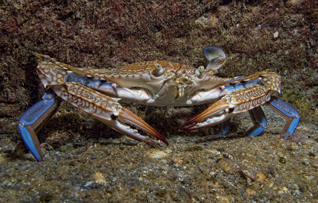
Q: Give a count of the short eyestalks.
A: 2